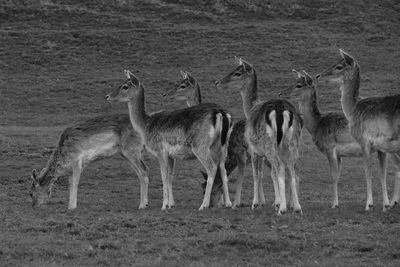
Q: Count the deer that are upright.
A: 5